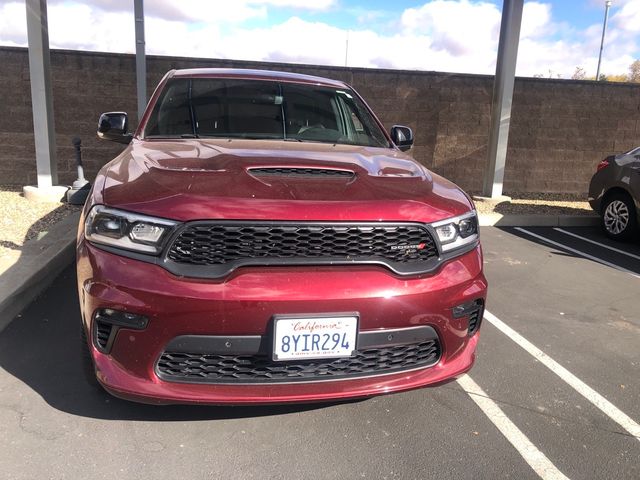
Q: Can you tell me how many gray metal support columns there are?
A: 3